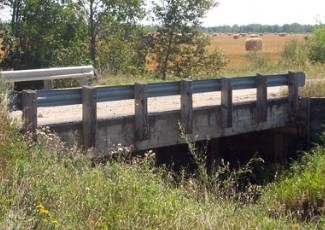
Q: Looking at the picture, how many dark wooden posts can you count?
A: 7